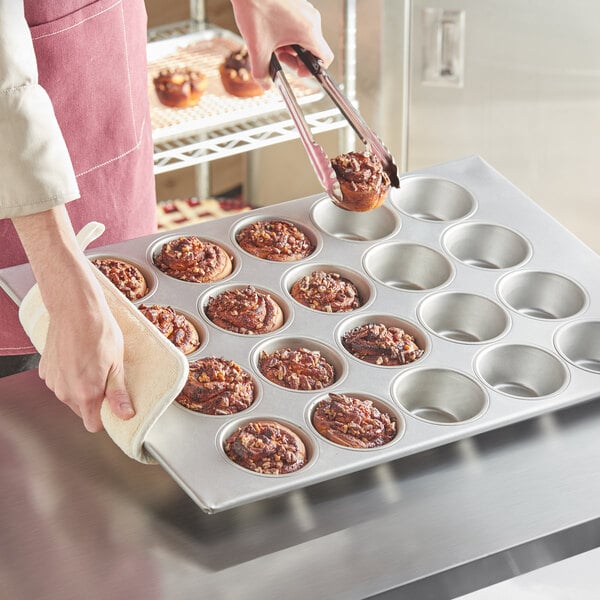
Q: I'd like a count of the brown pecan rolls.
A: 14